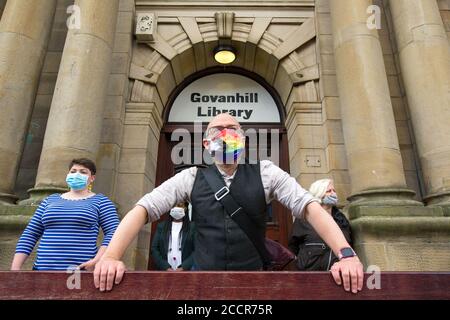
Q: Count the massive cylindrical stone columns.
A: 4